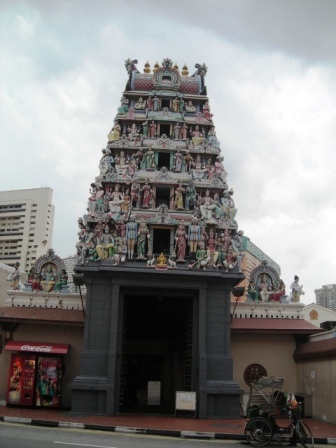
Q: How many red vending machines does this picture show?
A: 2